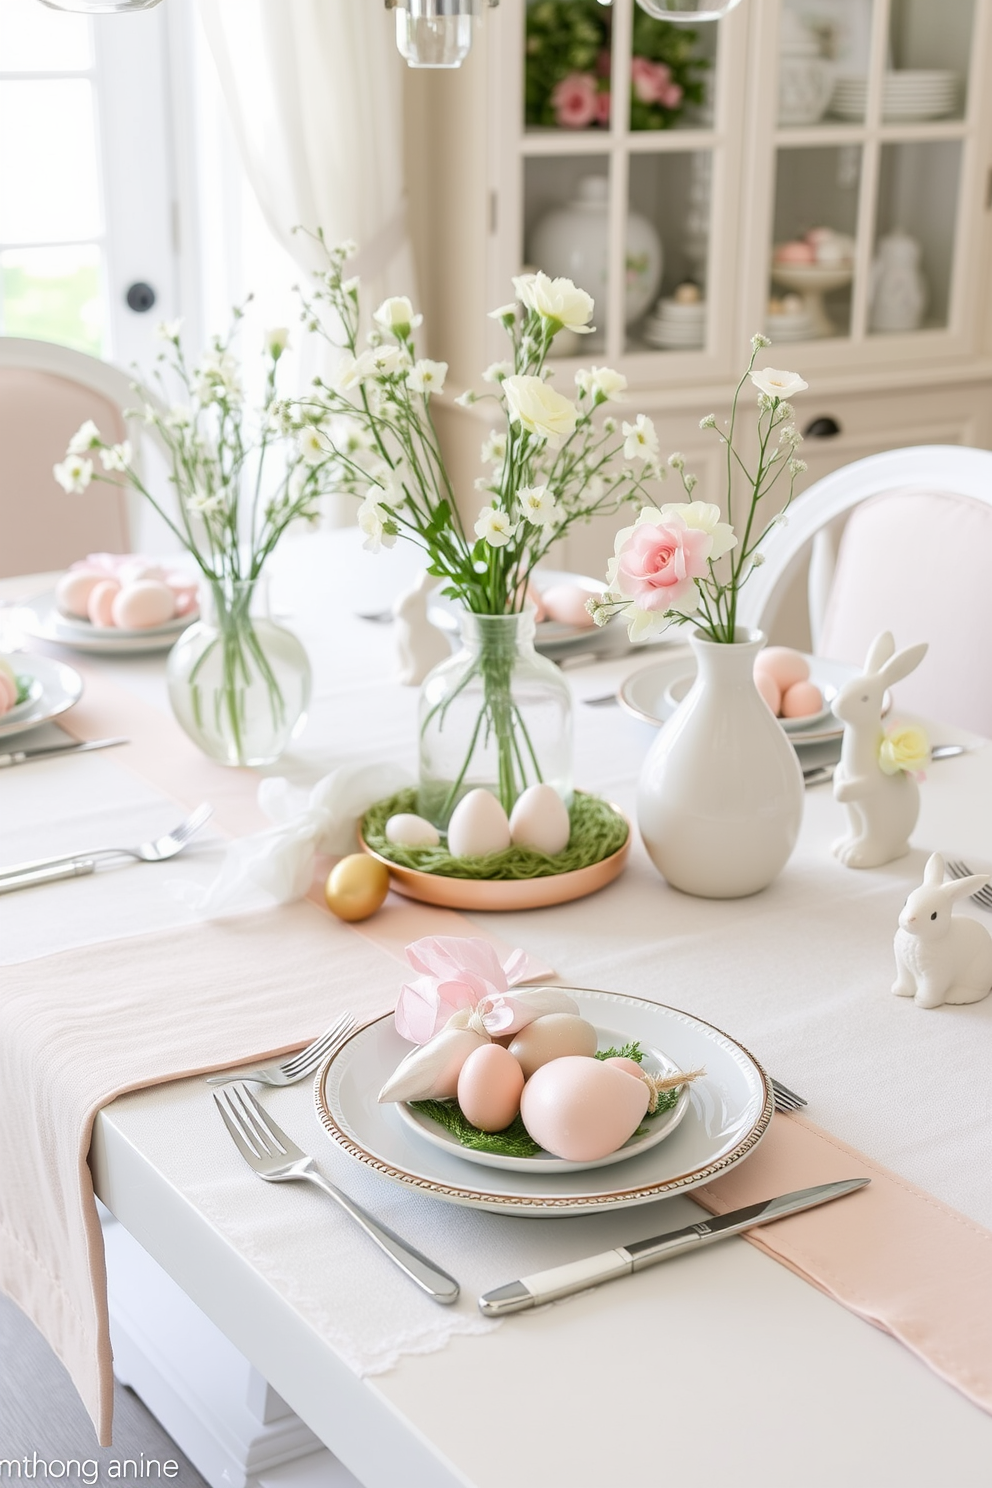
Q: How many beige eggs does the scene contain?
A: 1